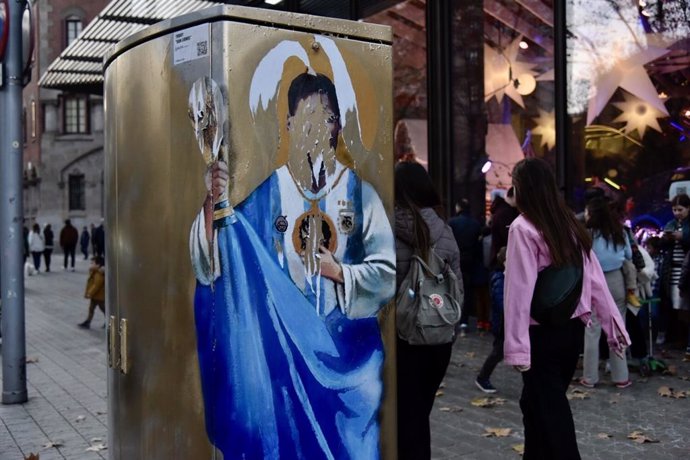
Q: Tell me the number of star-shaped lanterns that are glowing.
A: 4